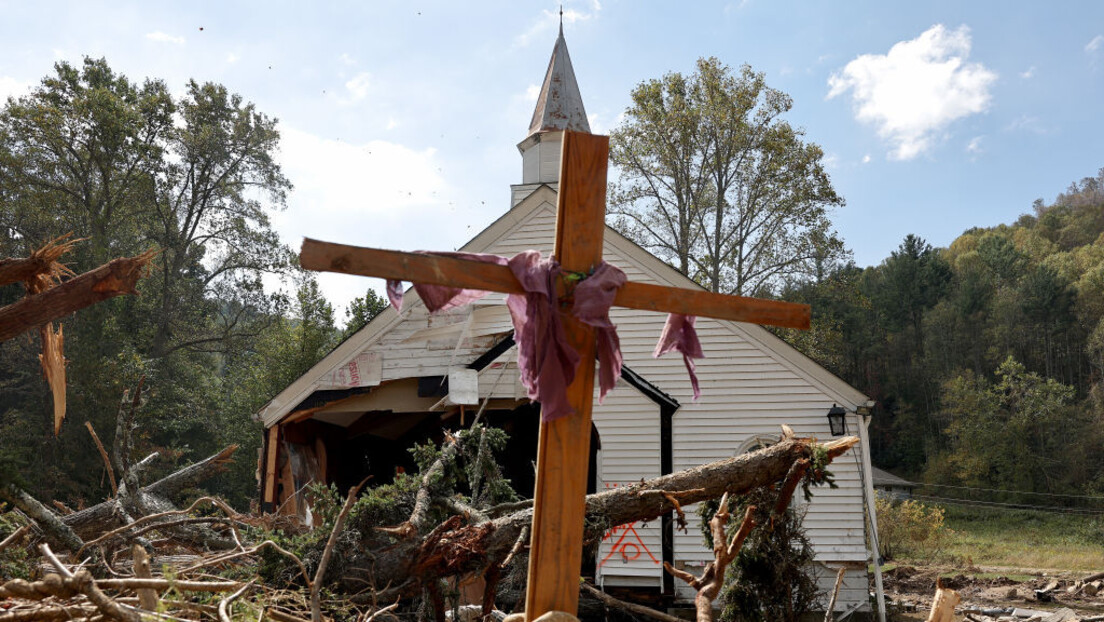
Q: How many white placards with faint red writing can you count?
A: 1